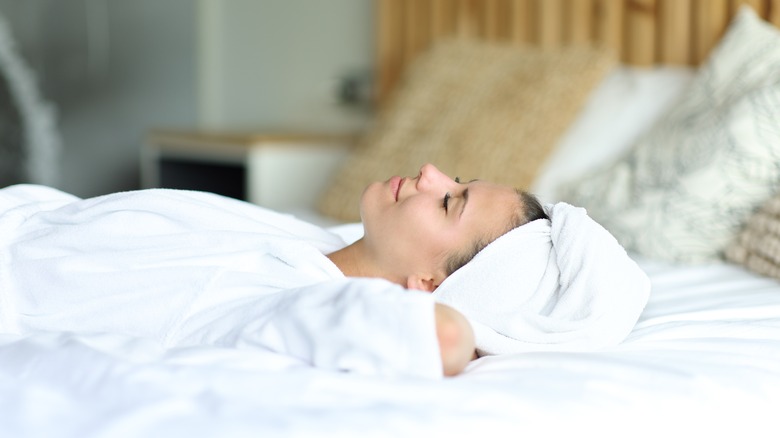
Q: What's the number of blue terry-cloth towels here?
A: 0